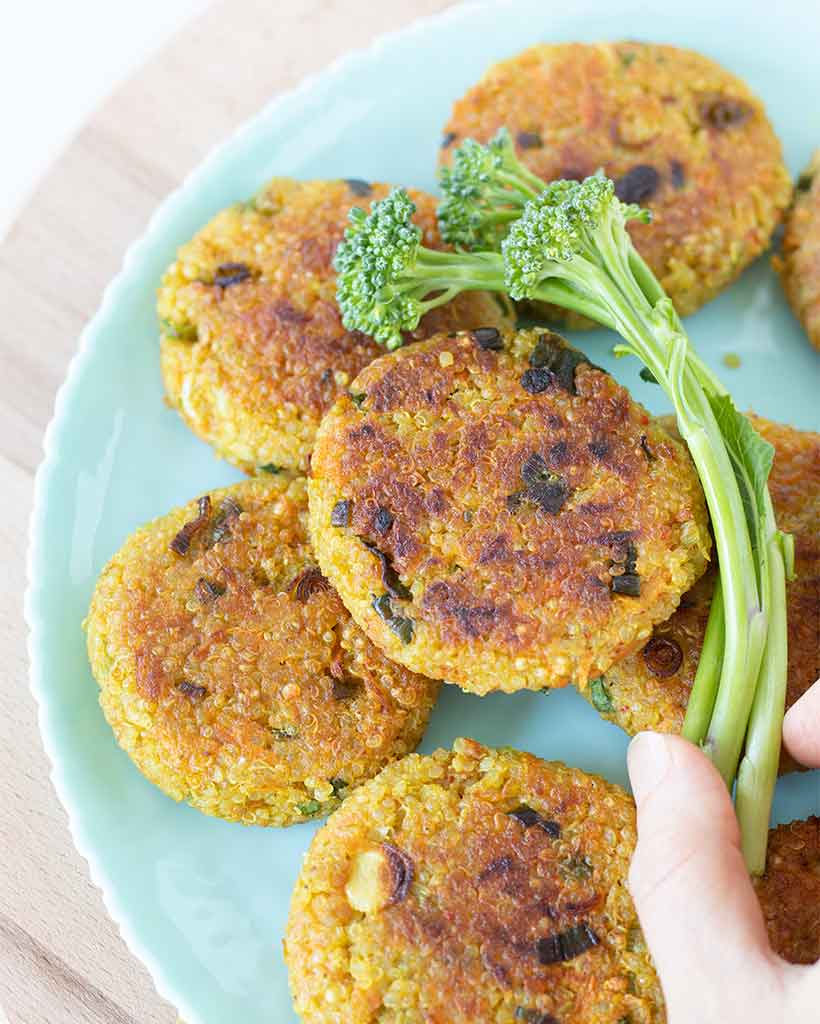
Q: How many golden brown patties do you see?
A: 8